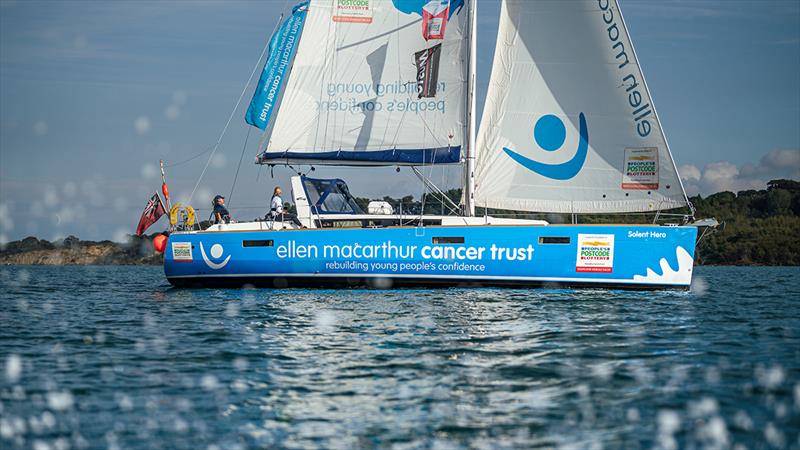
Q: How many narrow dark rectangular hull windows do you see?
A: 3